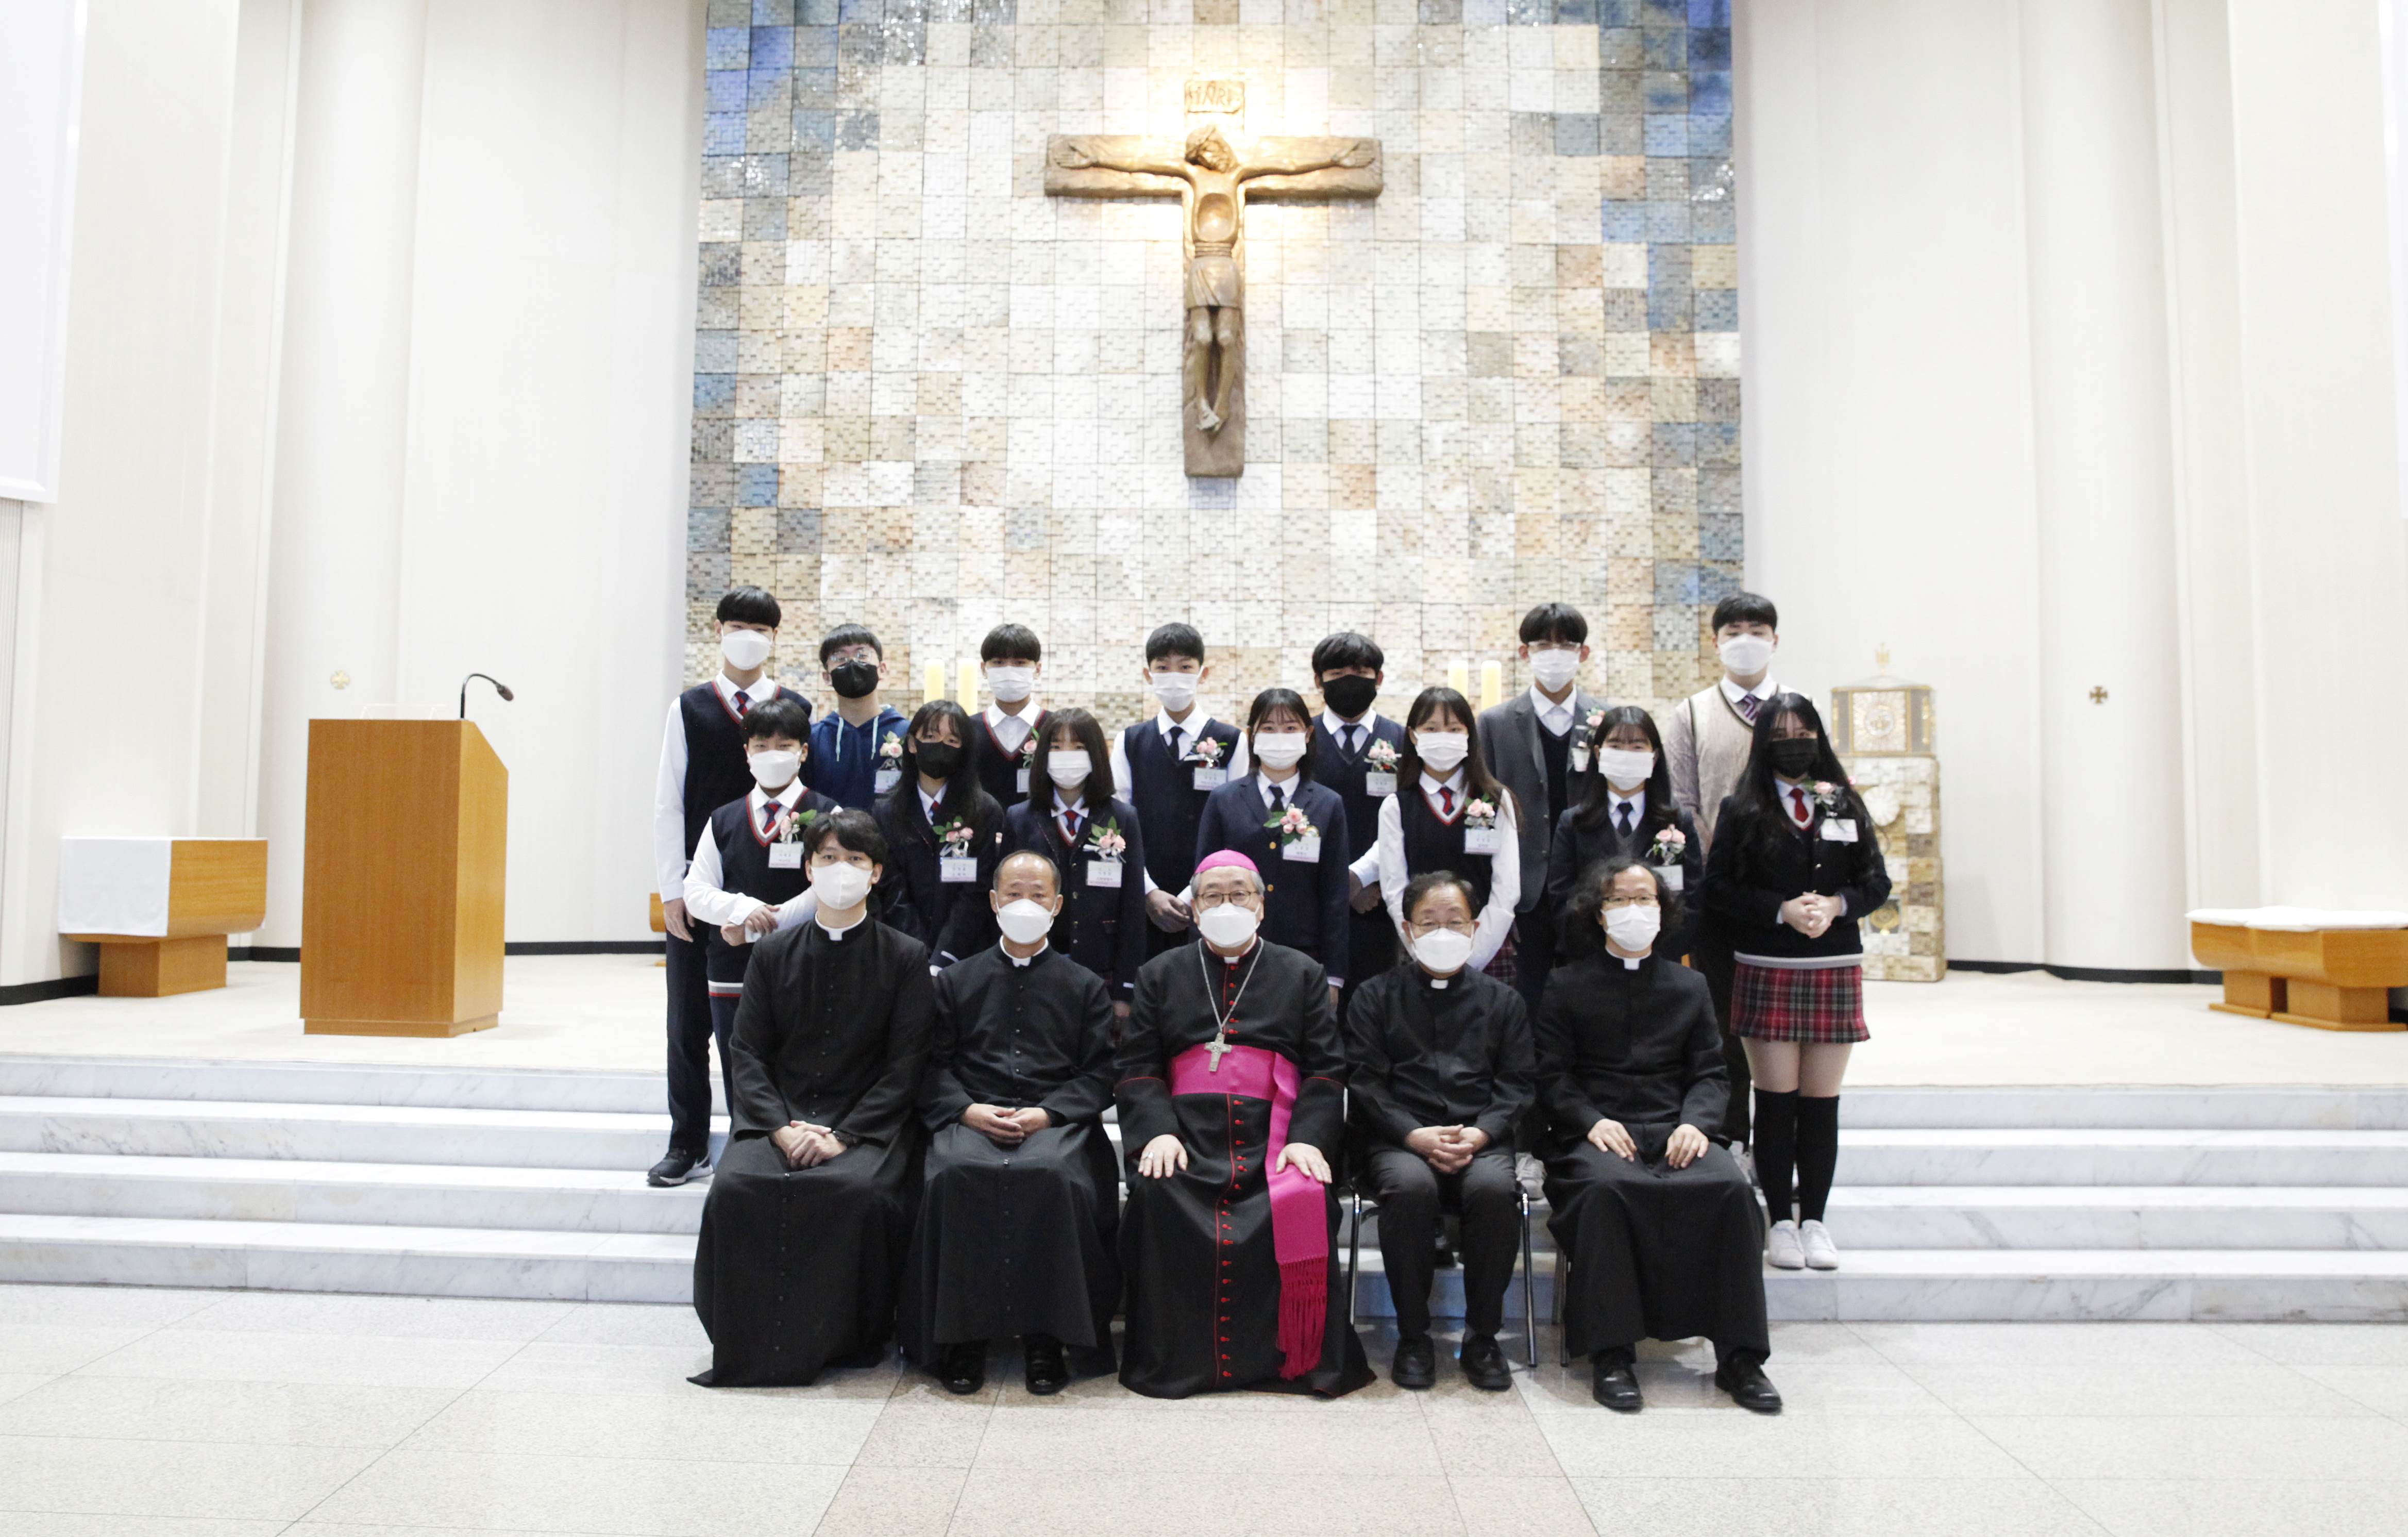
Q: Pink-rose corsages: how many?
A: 12